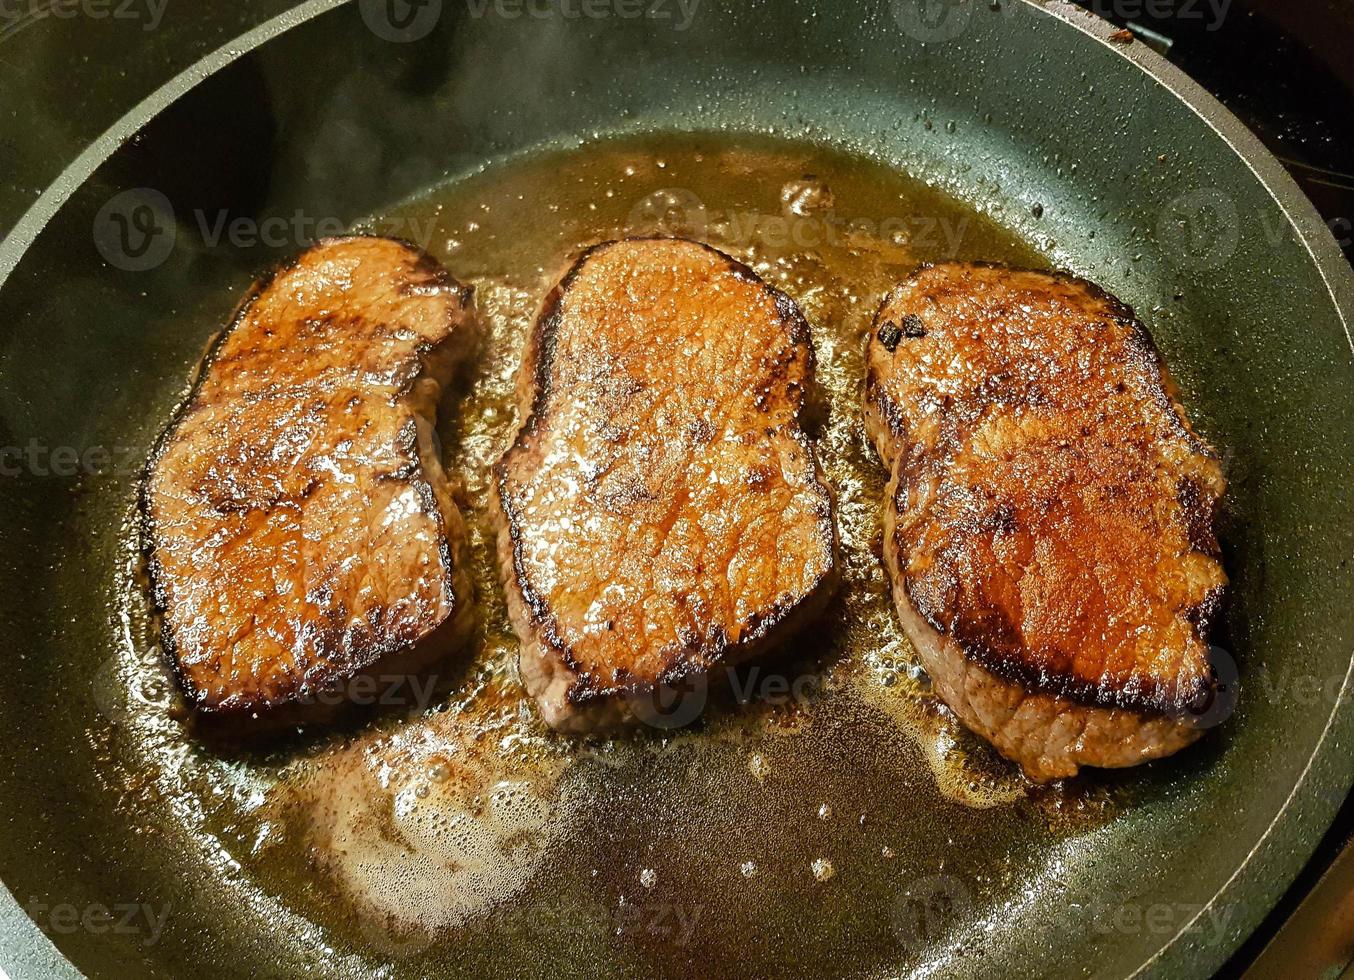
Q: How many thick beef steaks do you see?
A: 3